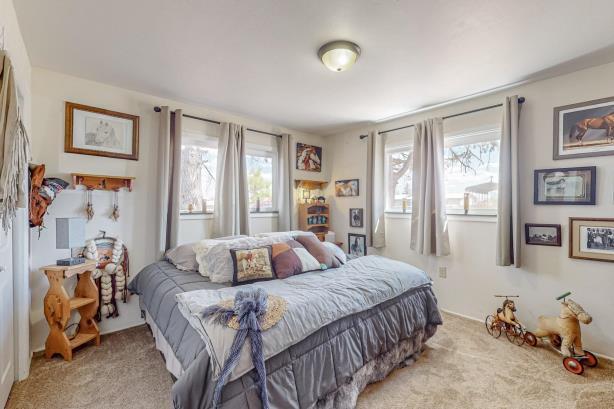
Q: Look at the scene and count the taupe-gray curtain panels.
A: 6